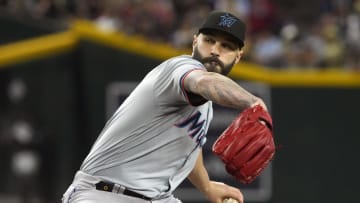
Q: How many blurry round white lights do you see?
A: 3